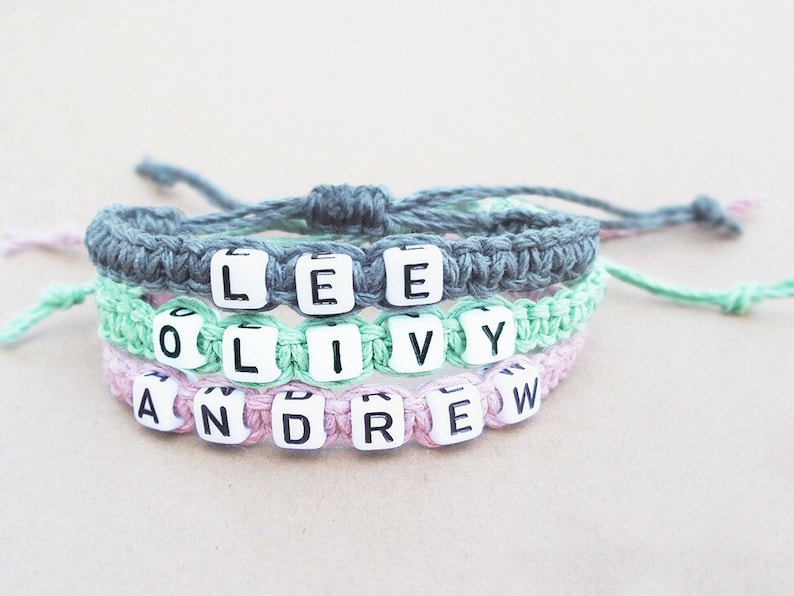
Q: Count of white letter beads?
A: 14